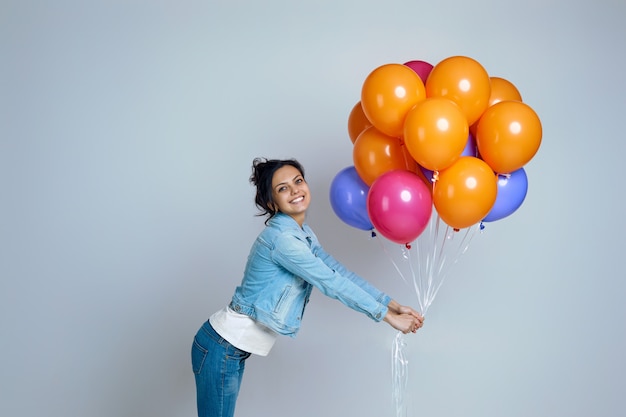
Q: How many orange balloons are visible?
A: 8